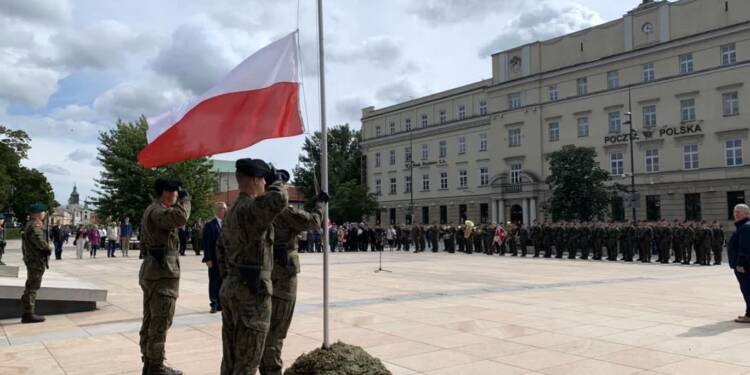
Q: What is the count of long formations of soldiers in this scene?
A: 1